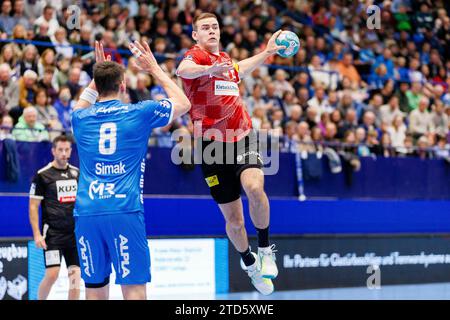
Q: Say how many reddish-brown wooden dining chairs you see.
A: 0